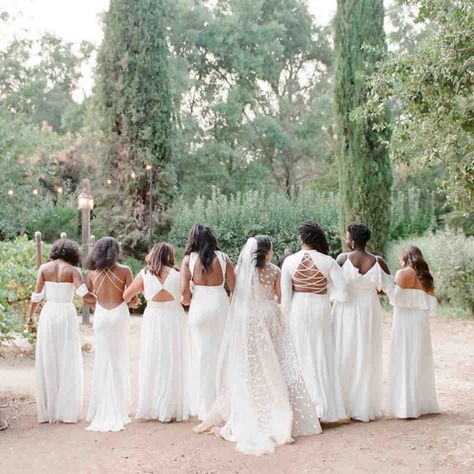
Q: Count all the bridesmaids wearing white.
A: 7